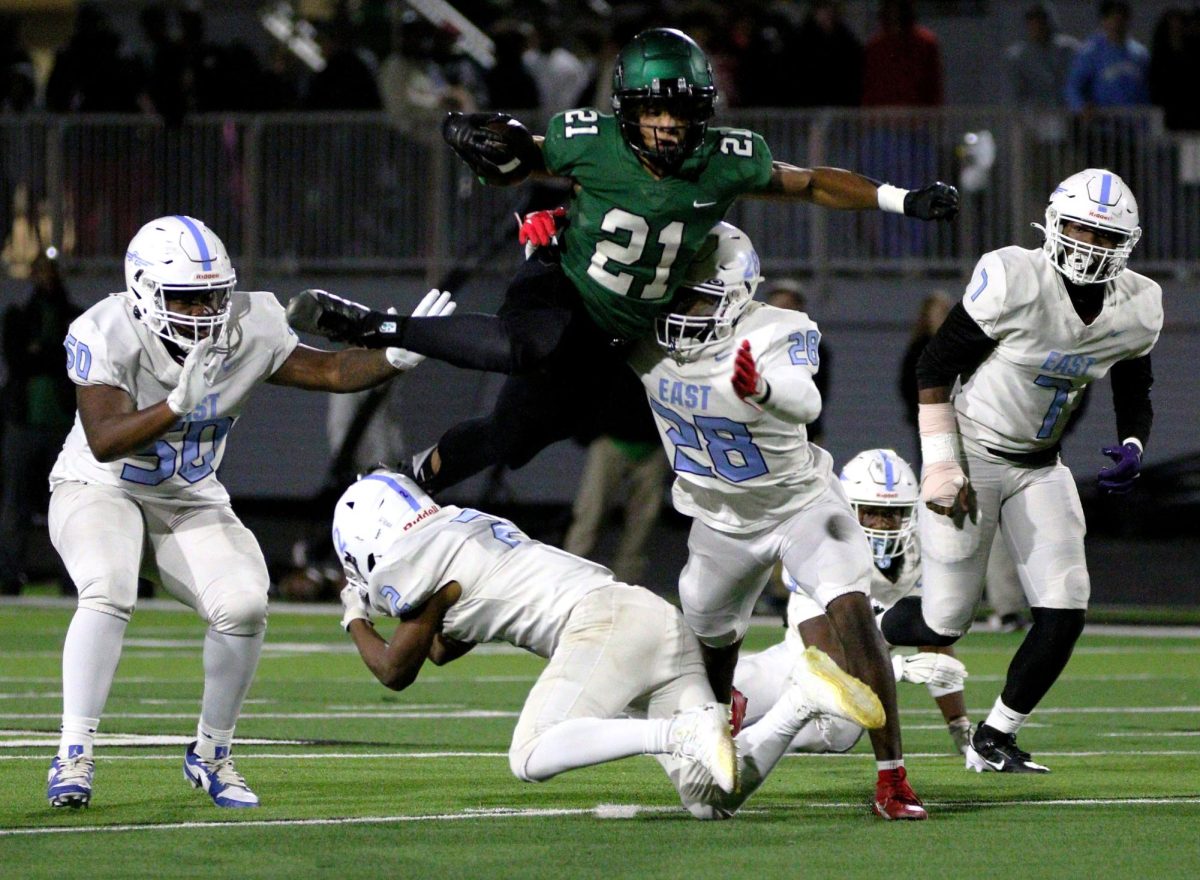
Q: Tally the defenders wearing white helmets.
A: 5